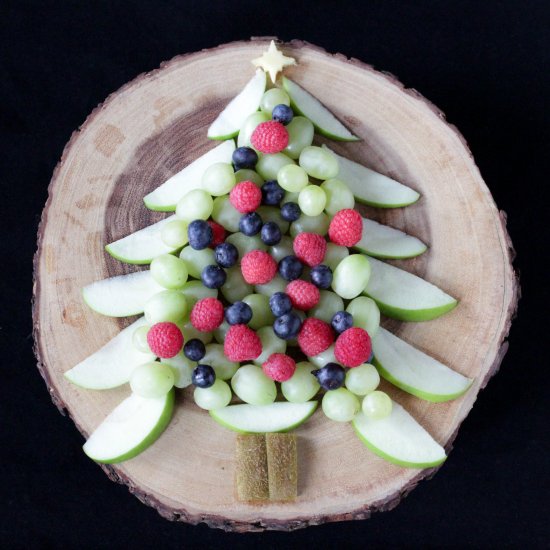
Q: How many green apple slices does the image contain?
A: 13